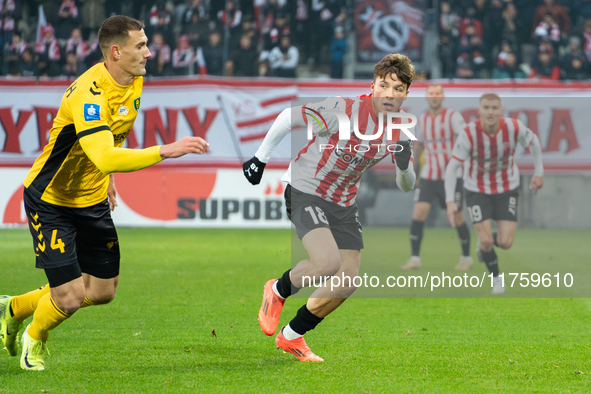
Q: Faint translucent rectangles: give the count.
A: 1